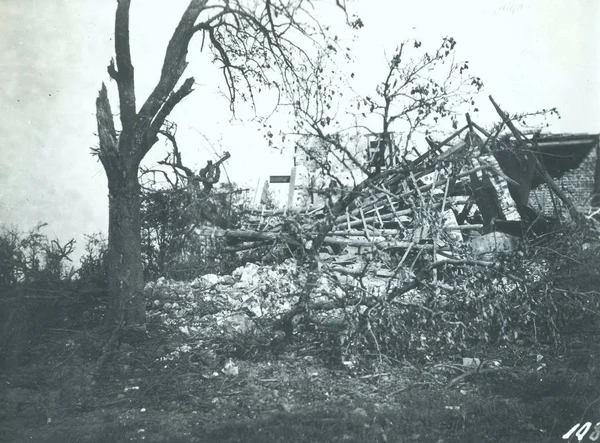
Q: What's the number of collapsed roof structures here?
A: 1